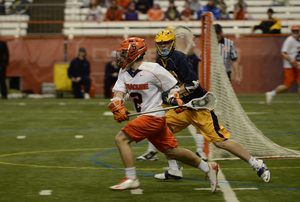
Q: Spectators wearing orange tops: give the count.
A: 5